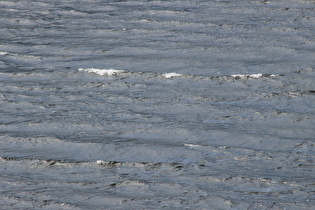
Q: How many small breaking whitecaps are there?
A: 3